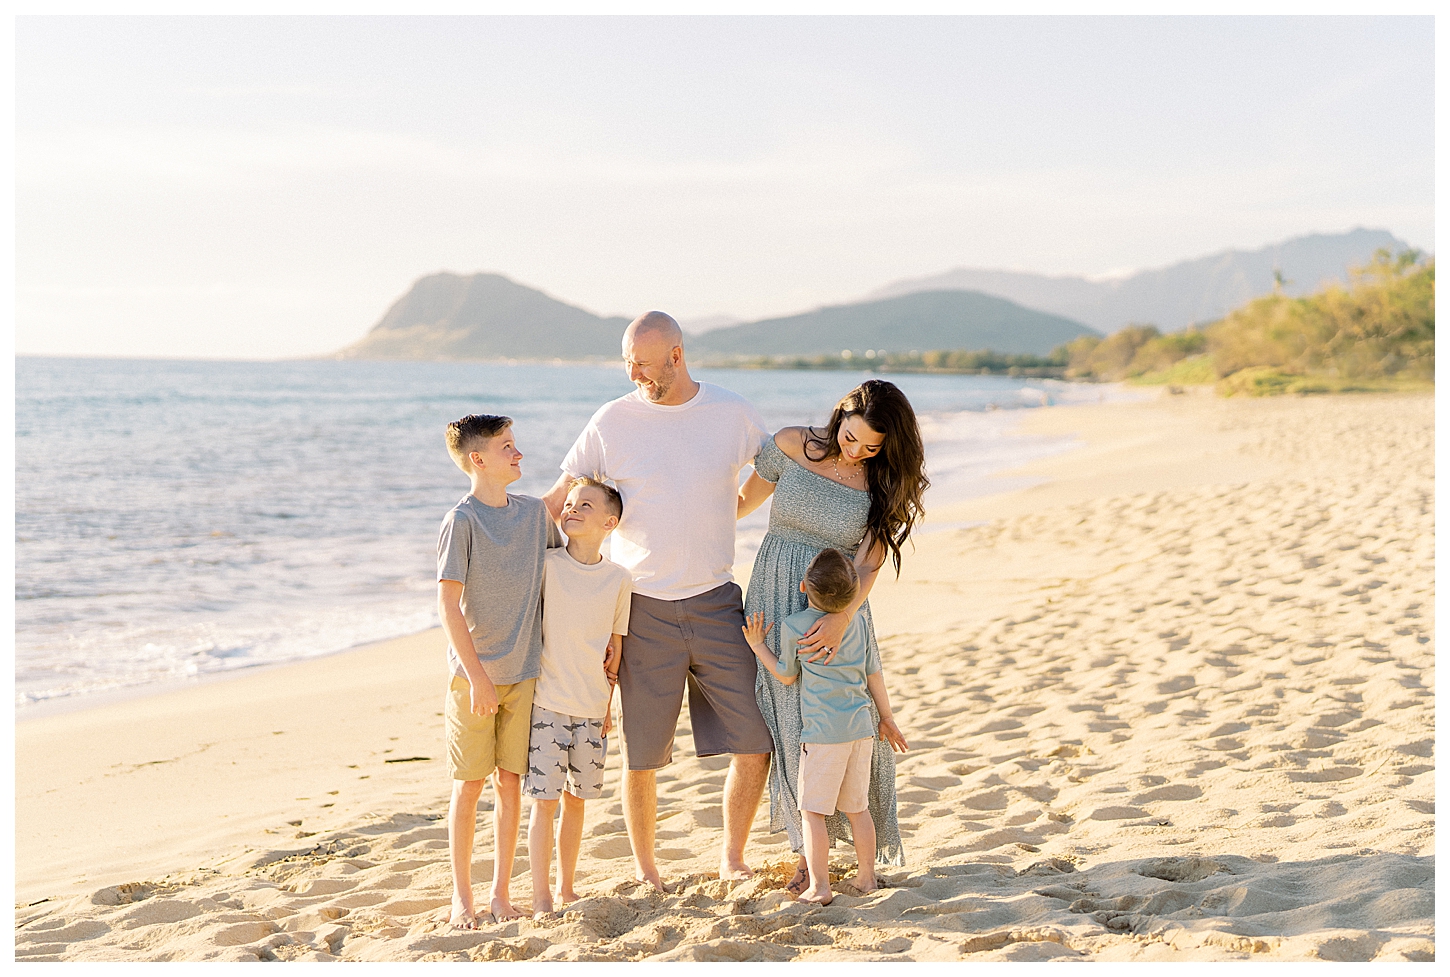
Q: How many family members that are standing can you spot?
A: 5